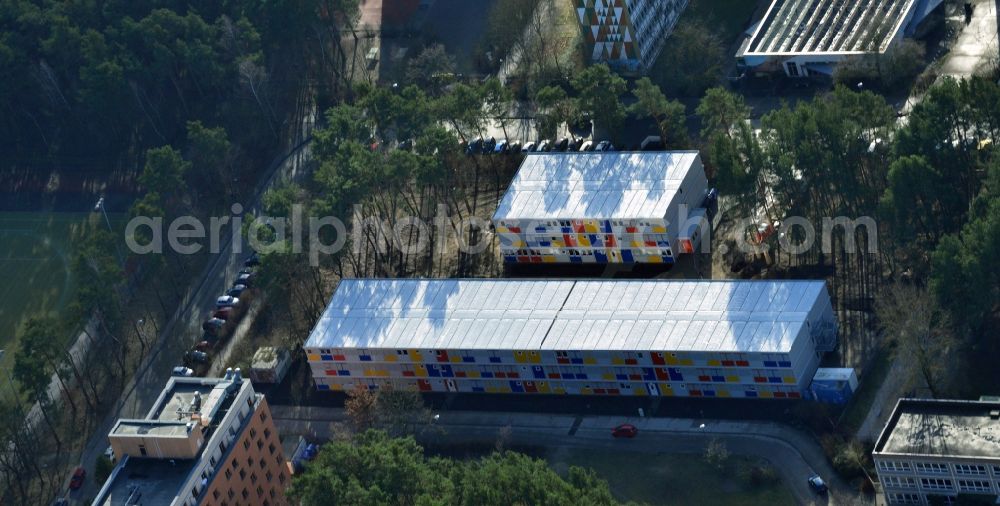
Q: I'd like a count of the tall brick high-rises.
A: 1